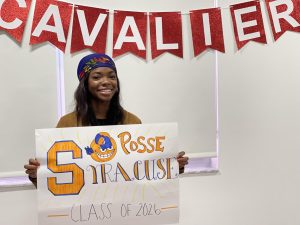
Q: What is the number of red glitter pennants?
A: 8